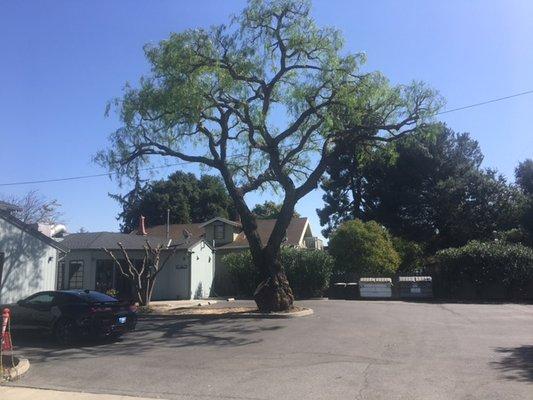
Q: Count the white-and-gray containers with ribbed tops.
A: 2